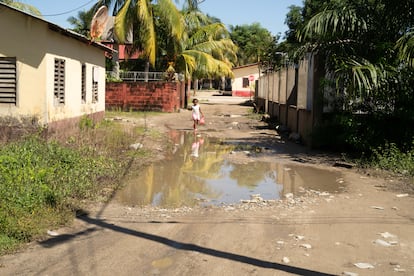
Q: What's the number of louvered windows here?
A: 4